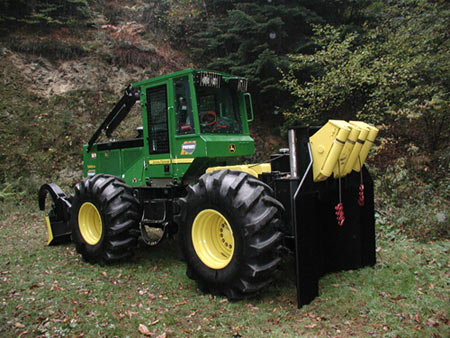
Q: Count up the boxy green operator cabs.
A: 1